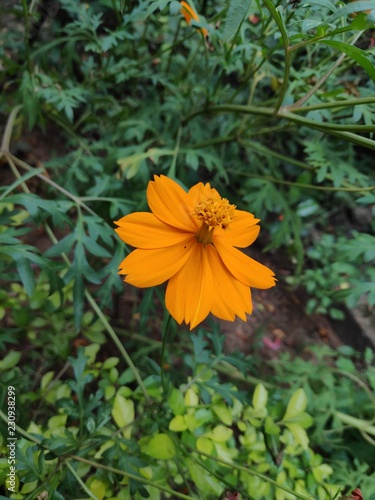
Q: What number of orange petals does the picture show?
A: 8